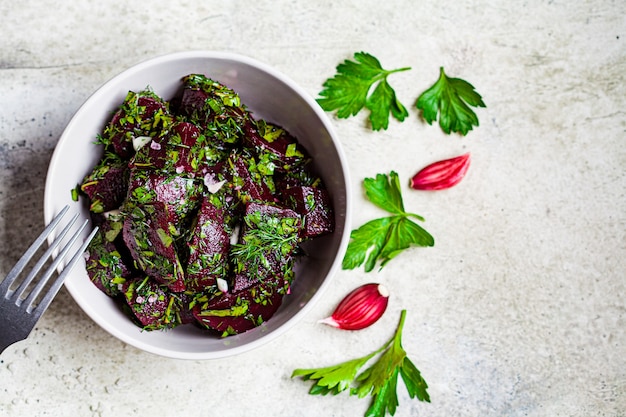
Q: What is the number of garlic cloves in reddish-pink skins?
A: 2